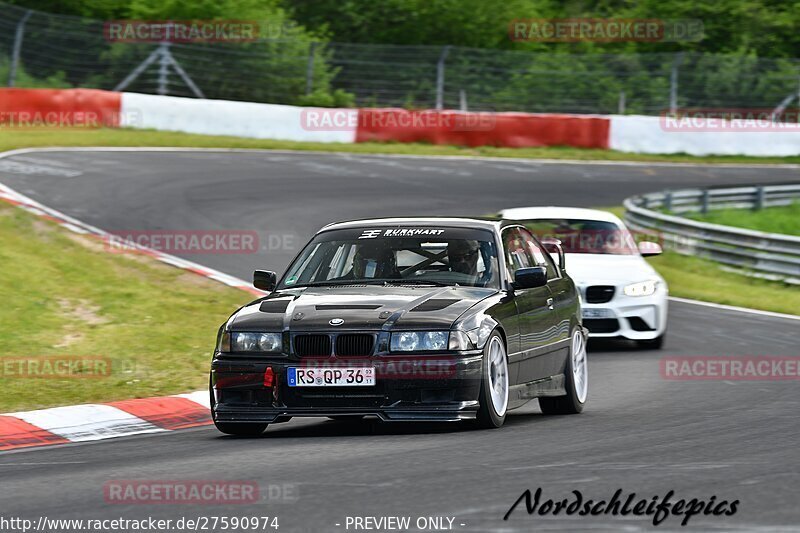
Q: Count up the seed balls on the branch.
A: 0